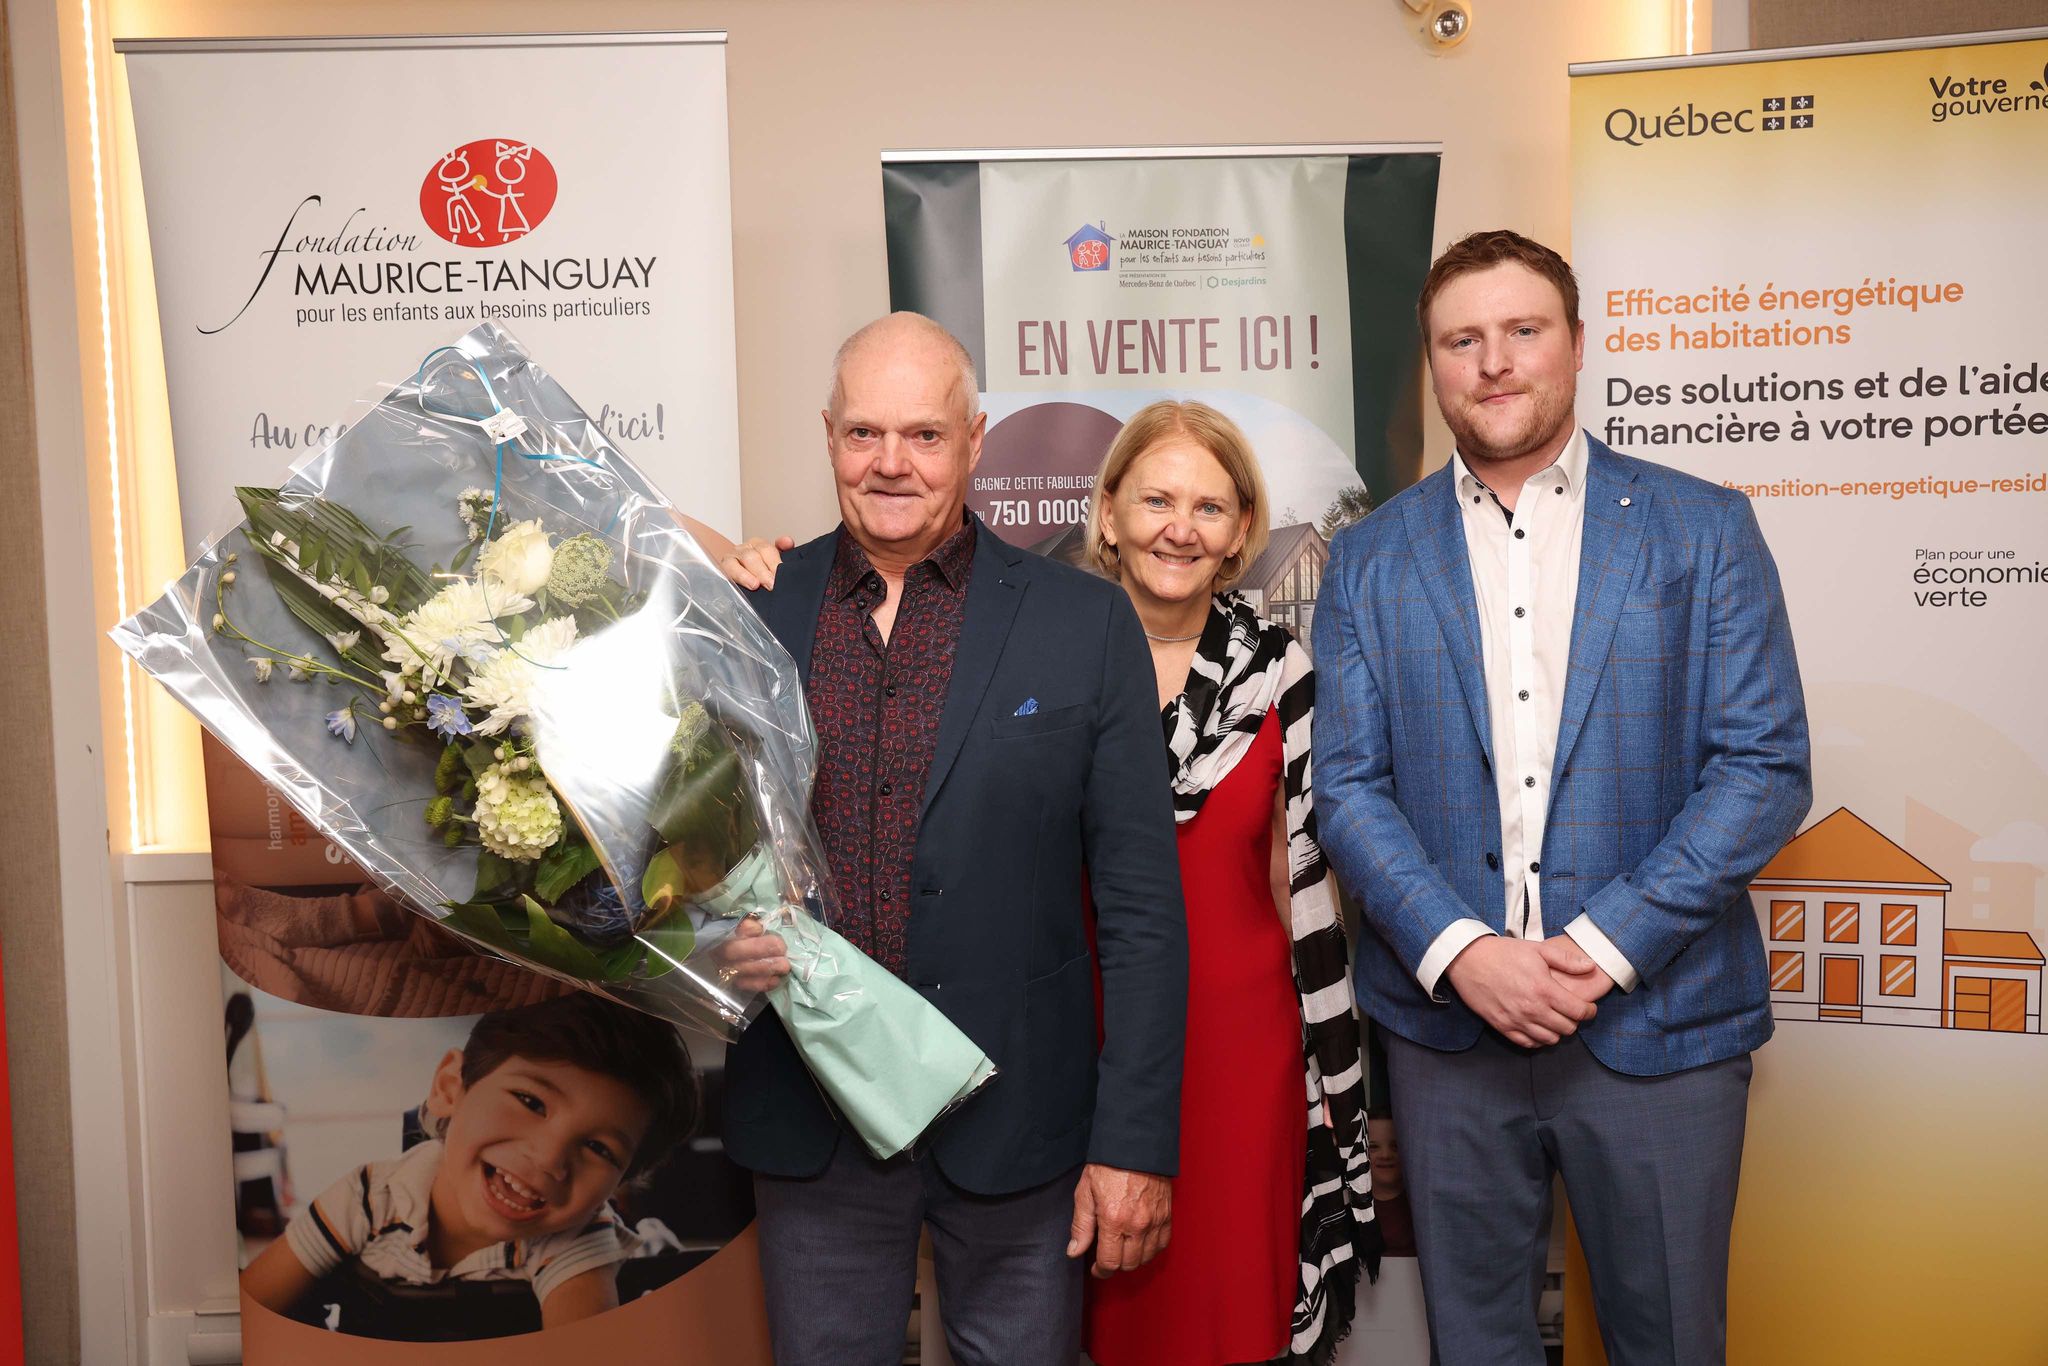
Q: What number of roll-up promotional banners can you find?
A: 3